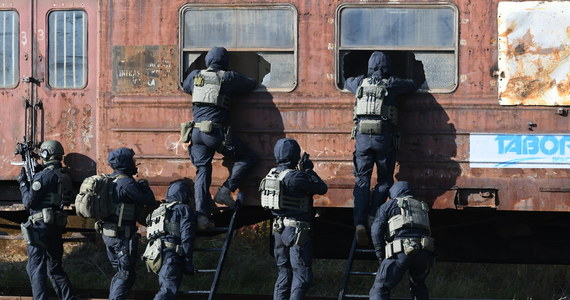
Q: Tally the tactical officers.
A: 7